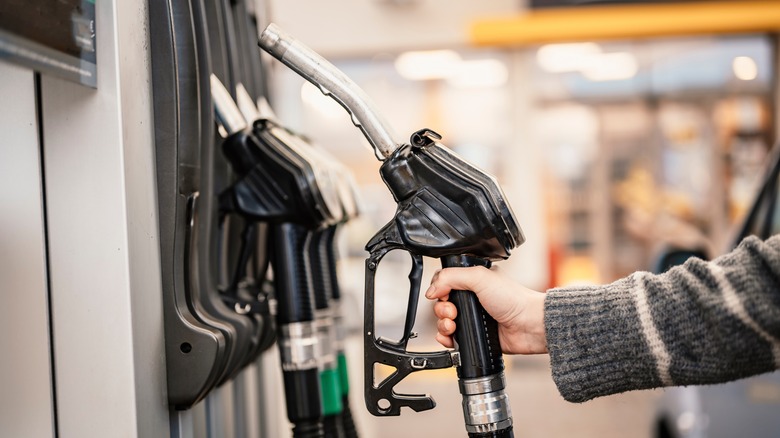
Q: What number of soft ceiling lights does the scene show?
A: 5